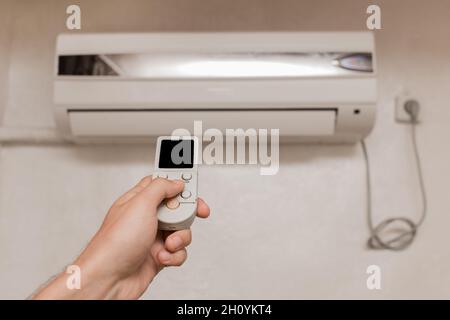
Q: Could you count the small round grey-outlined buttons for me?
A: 3